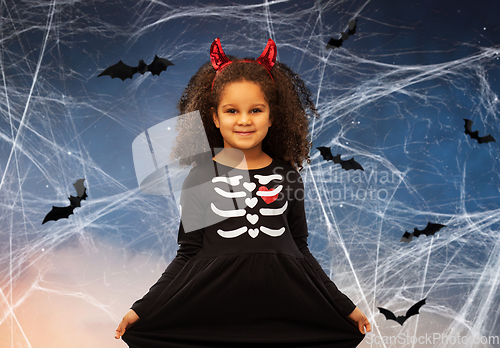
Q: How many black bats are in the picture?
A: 7